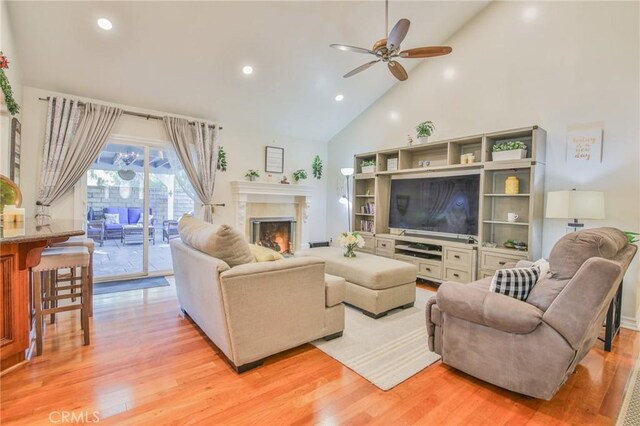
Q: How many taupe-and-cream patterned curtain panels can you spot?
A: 2